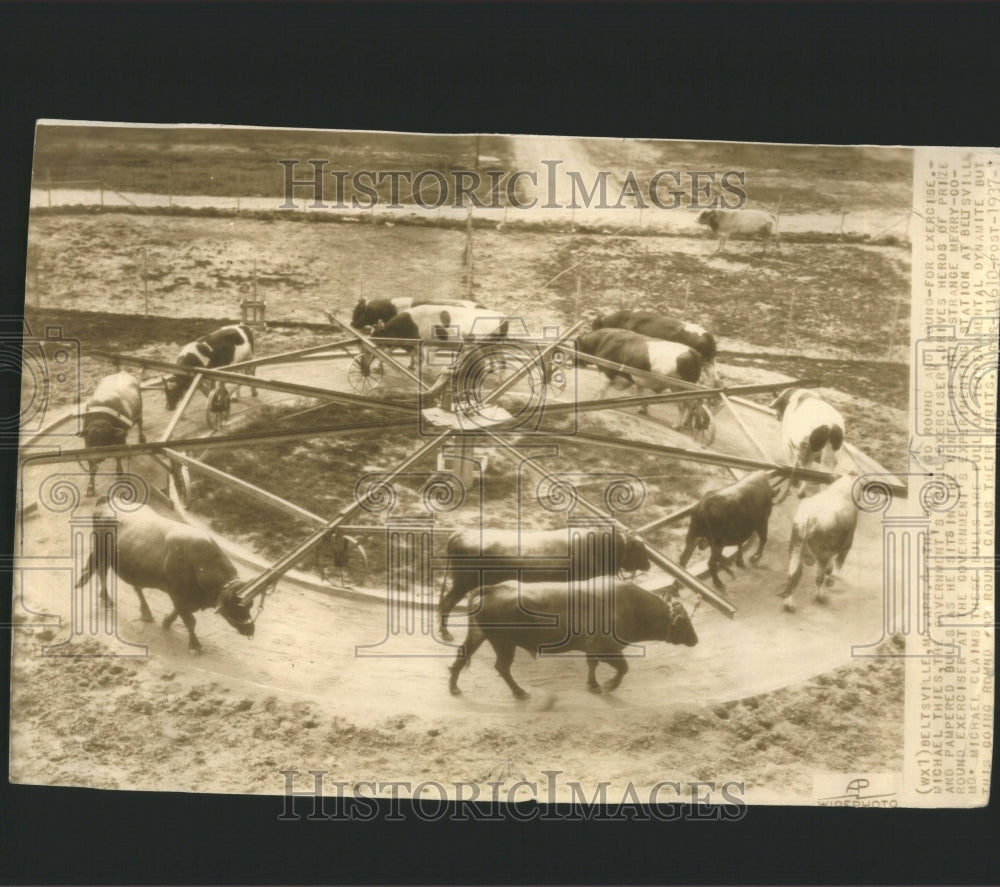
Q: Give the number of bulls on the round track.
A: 12